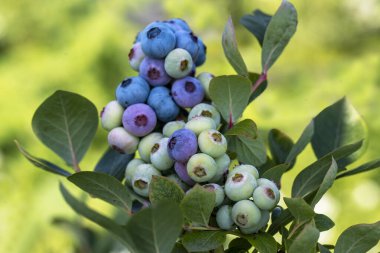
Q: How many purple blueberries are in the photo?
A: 5